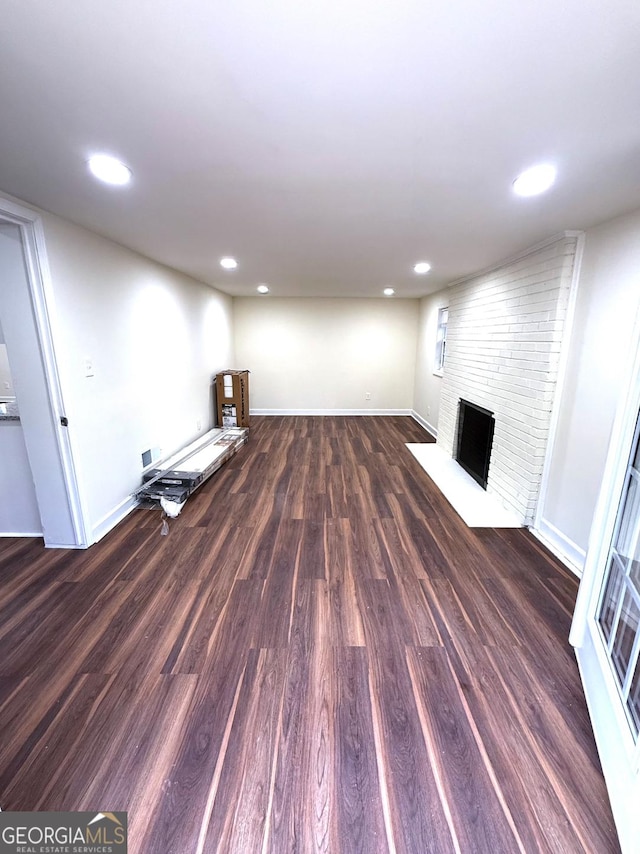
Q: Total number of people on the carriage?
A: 0